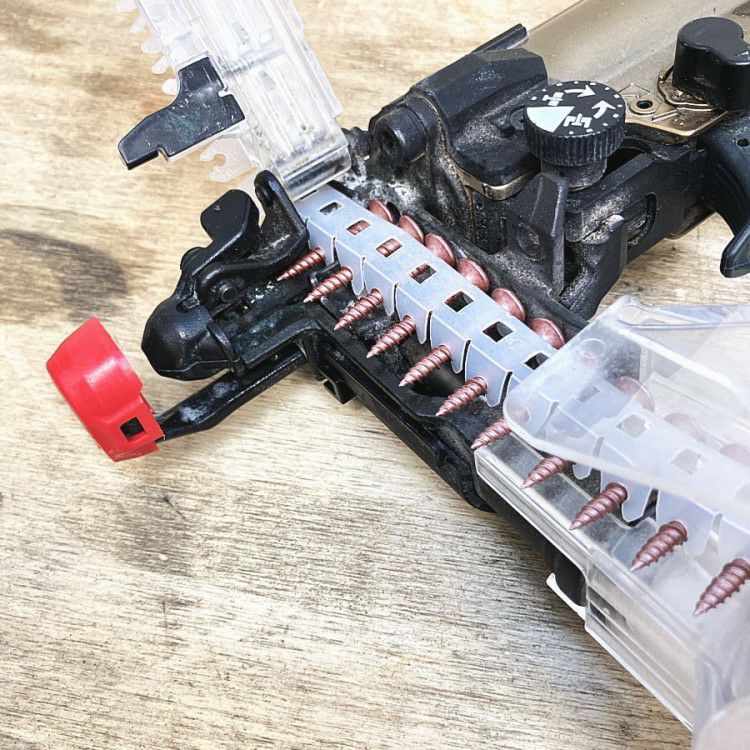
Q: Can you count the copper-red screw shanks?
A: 11